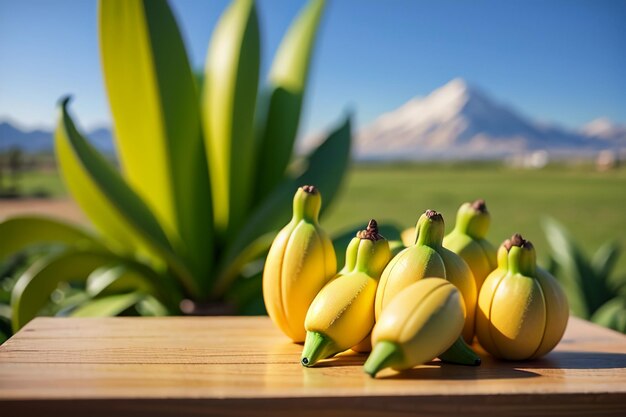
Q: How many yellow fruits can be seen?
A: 6